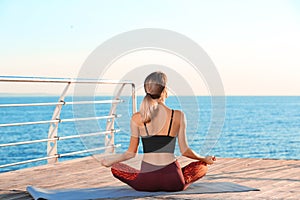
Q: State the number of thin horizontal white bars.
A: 4